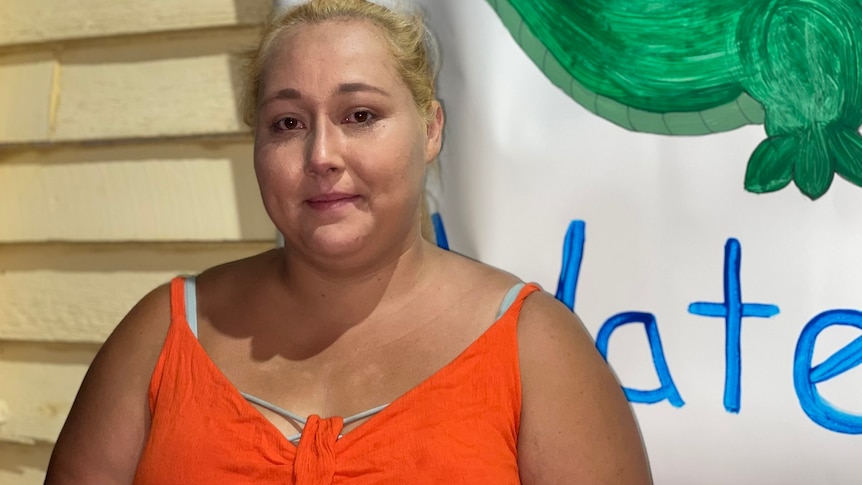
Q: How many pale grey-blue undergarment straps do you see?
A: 4